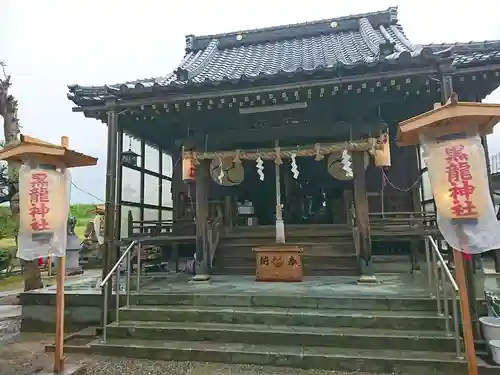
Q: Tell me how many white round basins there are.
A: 2